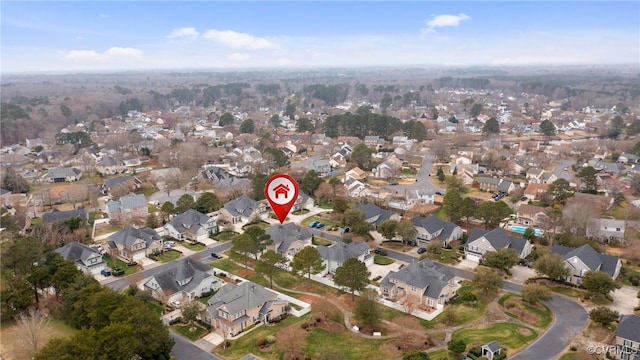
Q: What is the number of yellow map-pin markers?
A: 0